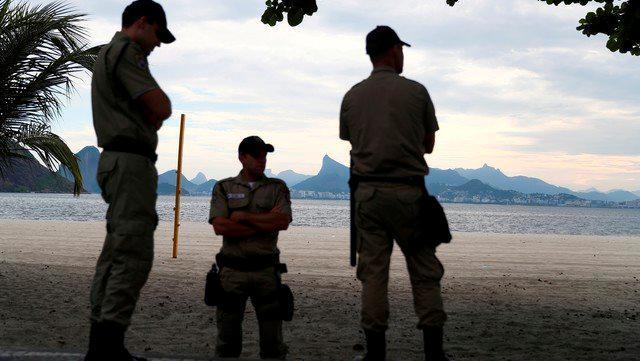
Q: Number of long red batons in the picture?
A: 0